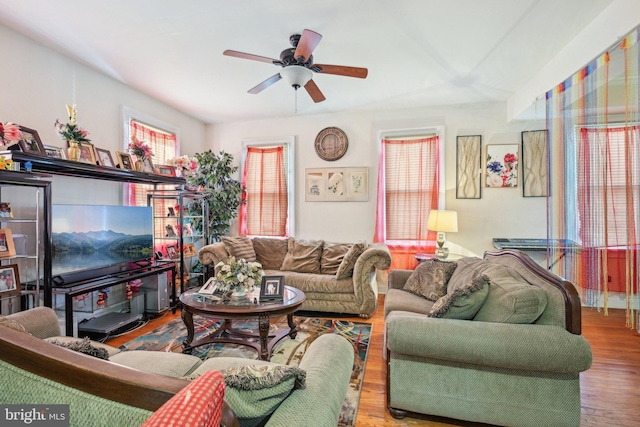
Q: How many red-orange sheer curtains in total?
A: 4